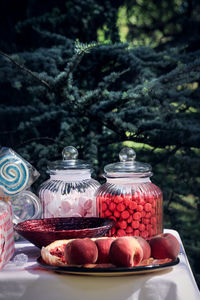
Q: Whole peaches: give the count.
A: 5